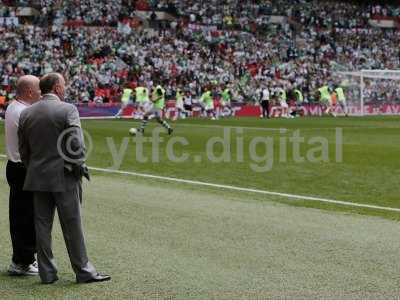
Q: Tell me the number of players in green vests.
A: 10